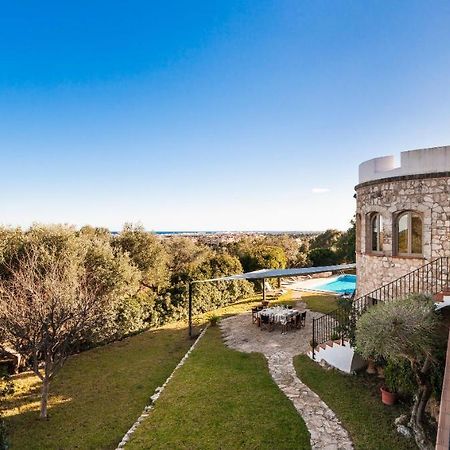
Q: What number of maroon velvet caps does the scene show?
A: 0